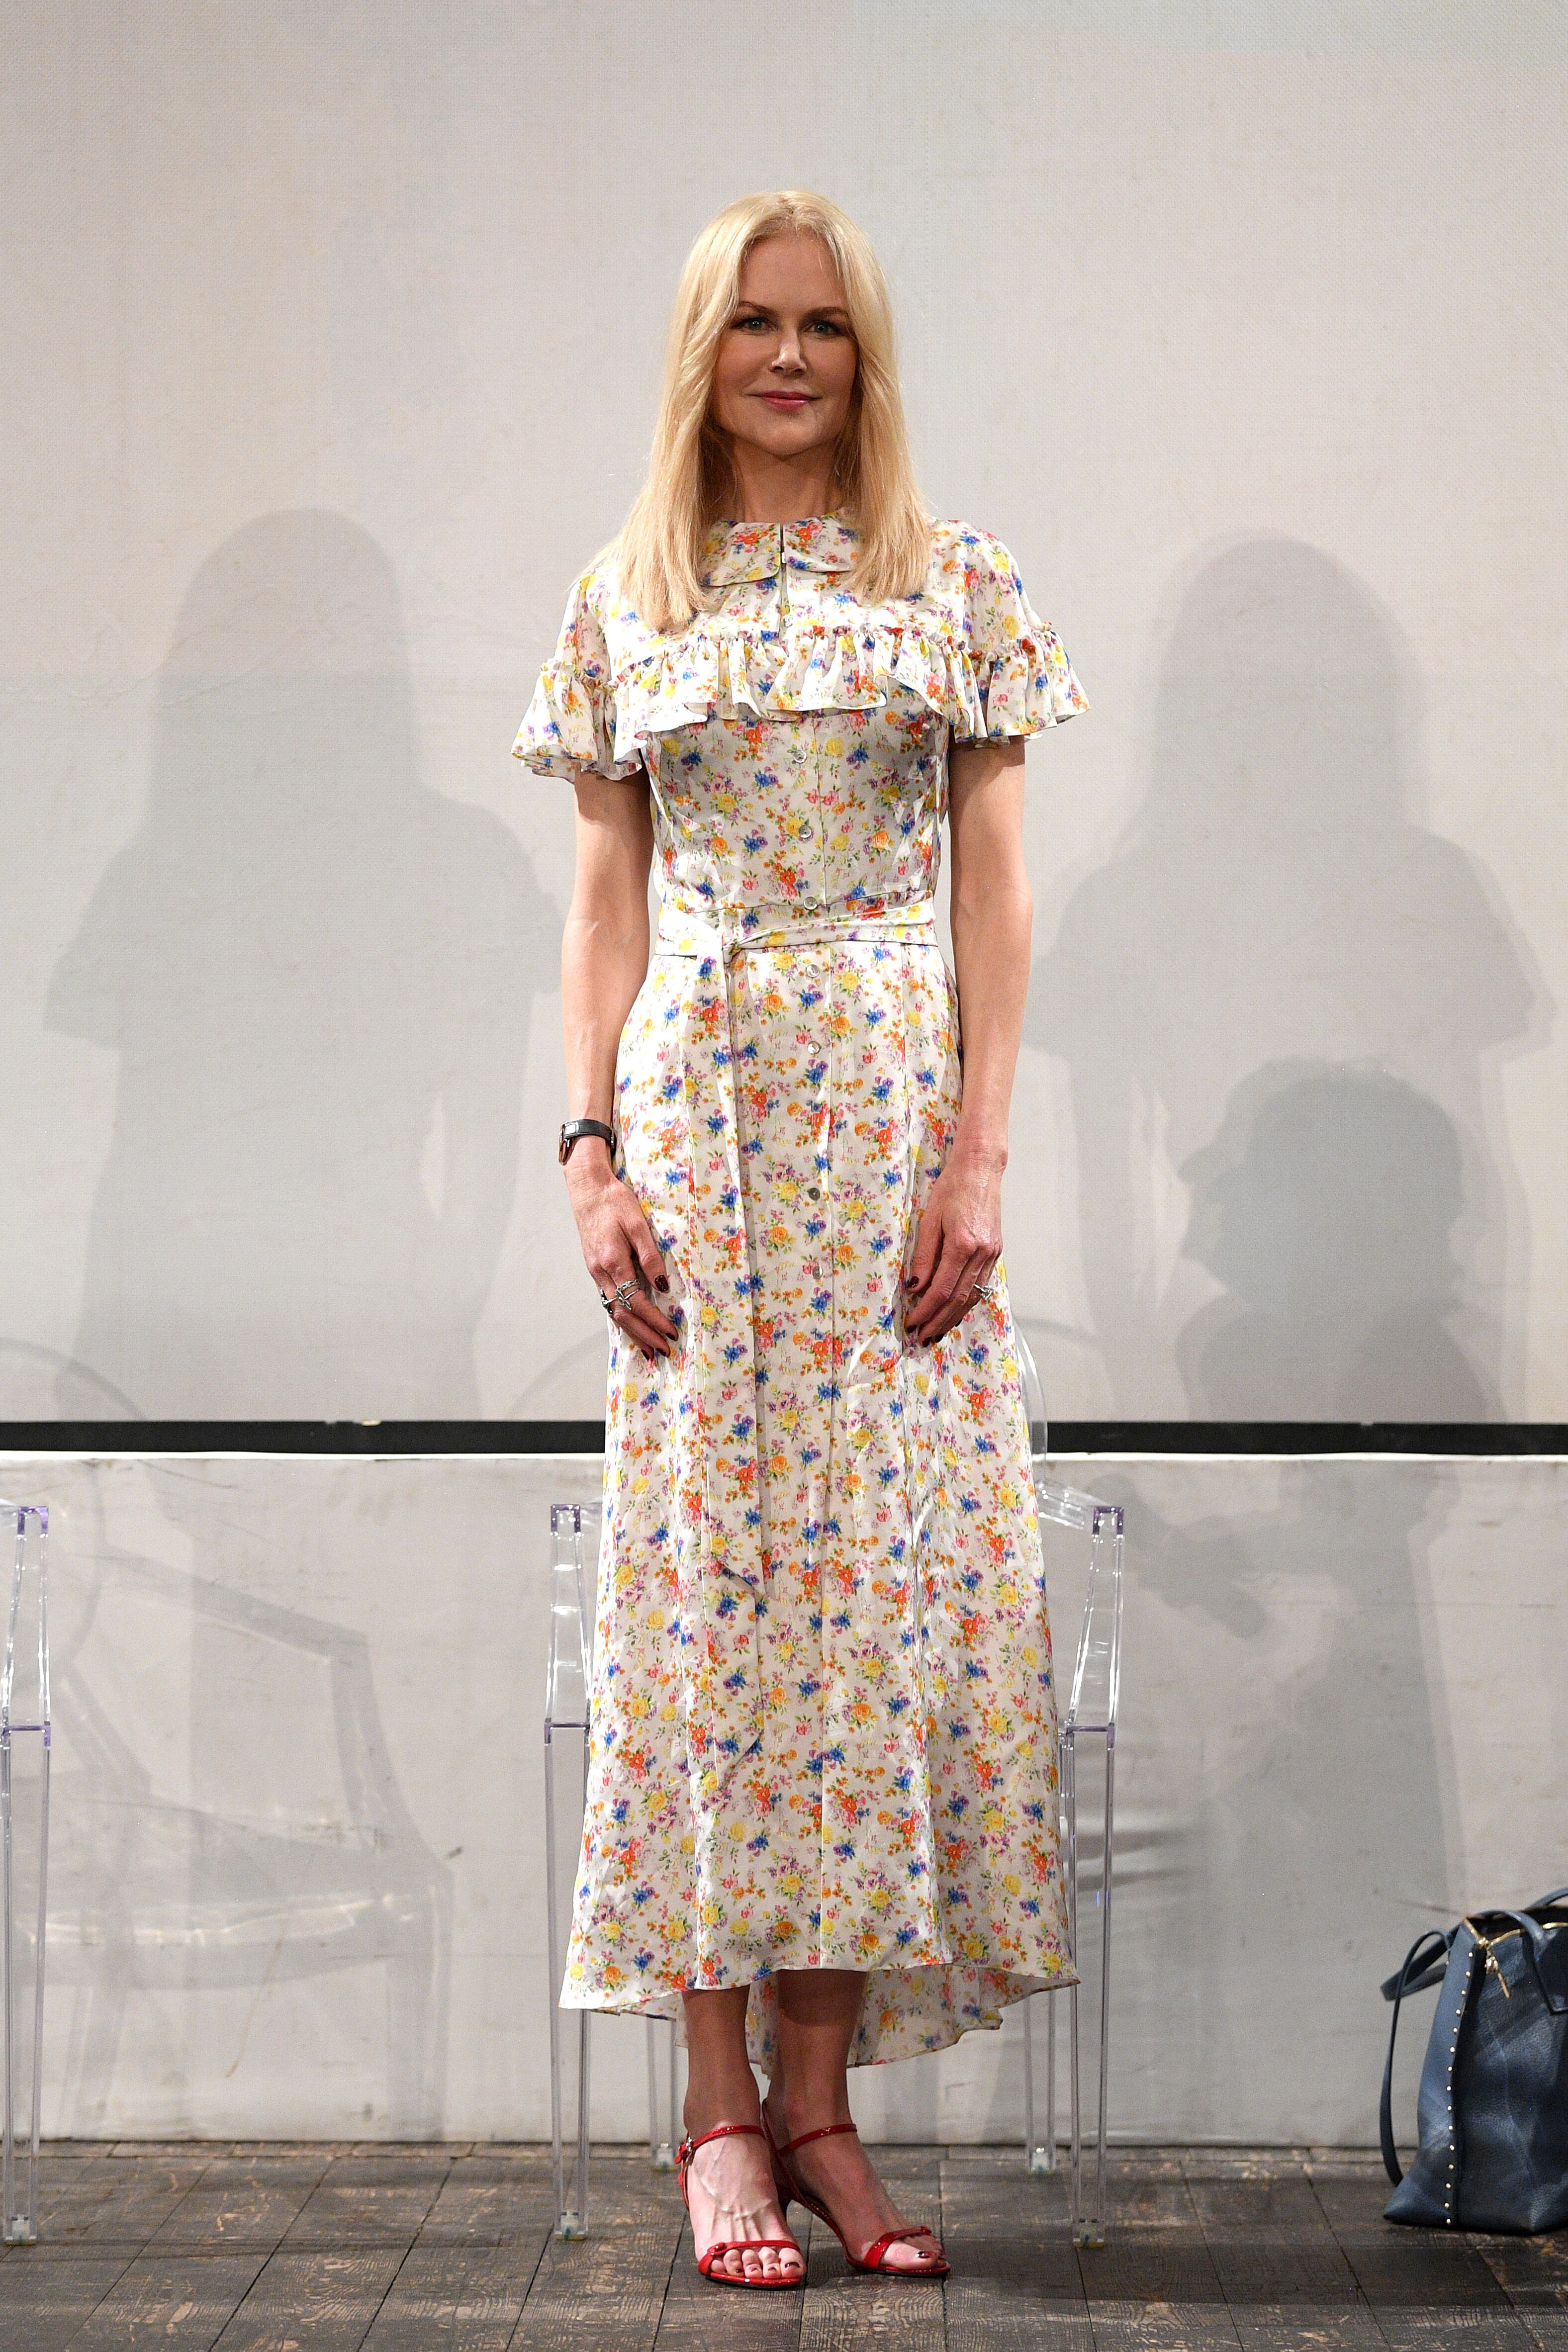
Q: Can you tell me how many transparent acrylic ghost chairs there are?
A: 2